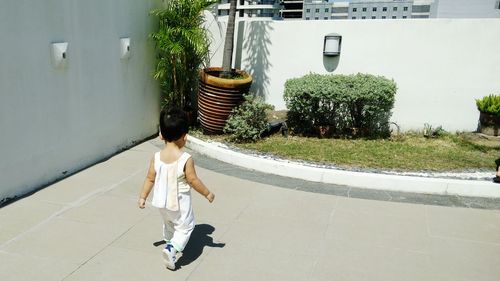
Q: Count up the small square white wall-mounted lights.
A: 2